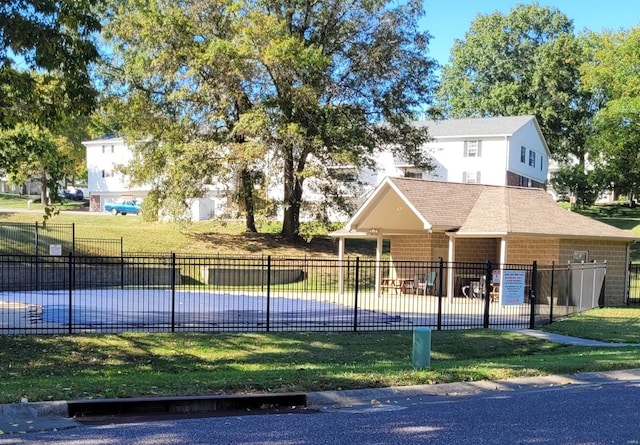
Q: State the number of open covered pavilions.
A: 1